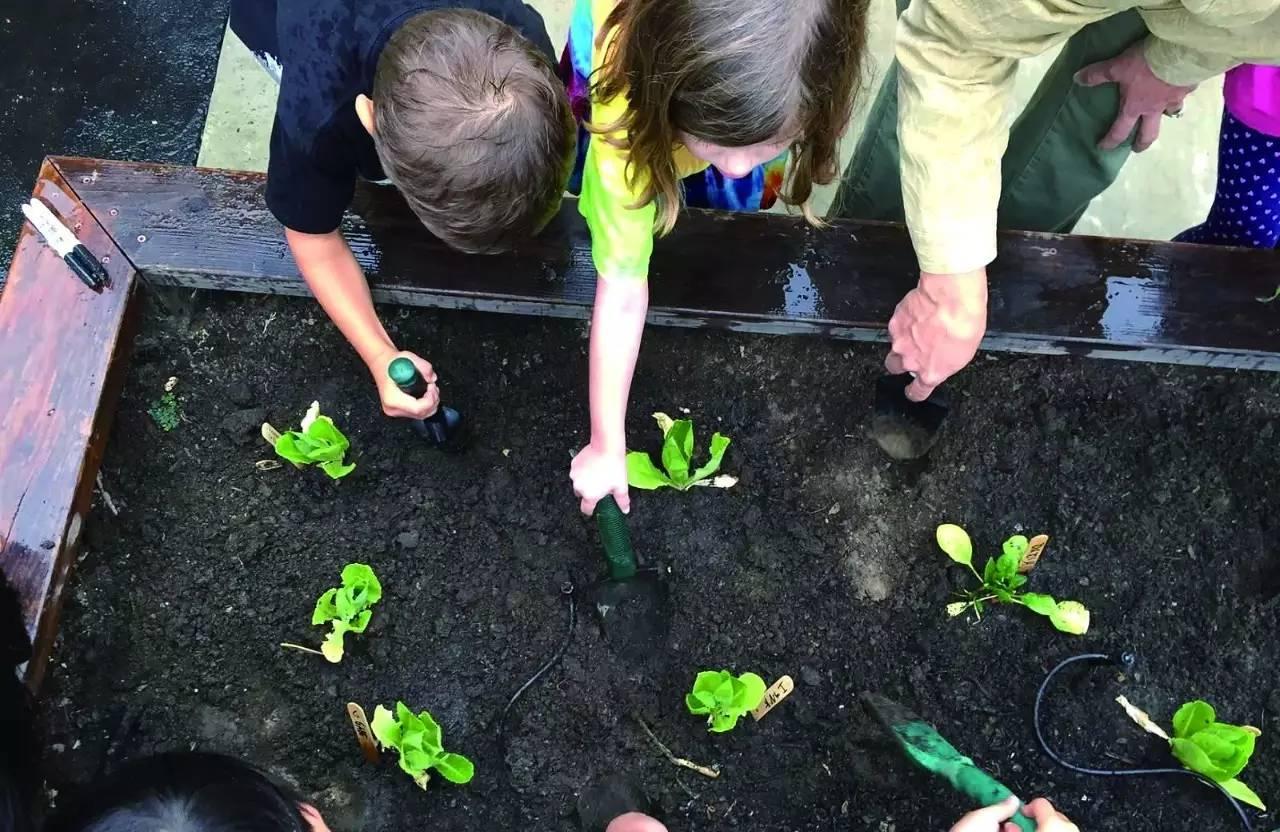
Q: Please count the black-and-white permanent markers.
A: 2